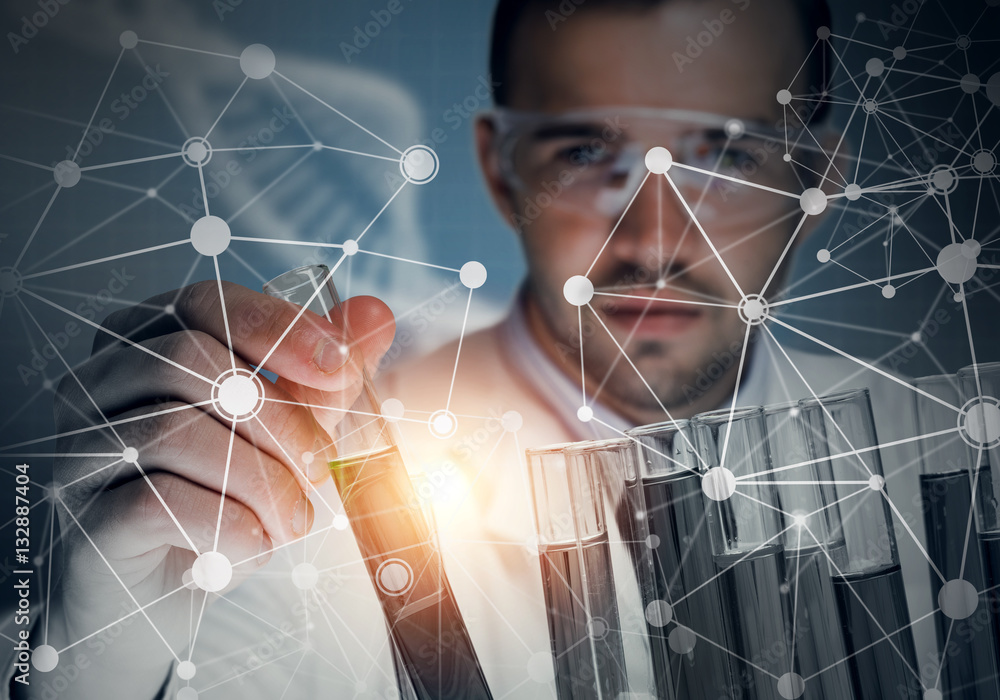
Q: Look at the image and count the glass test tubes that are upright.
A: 8